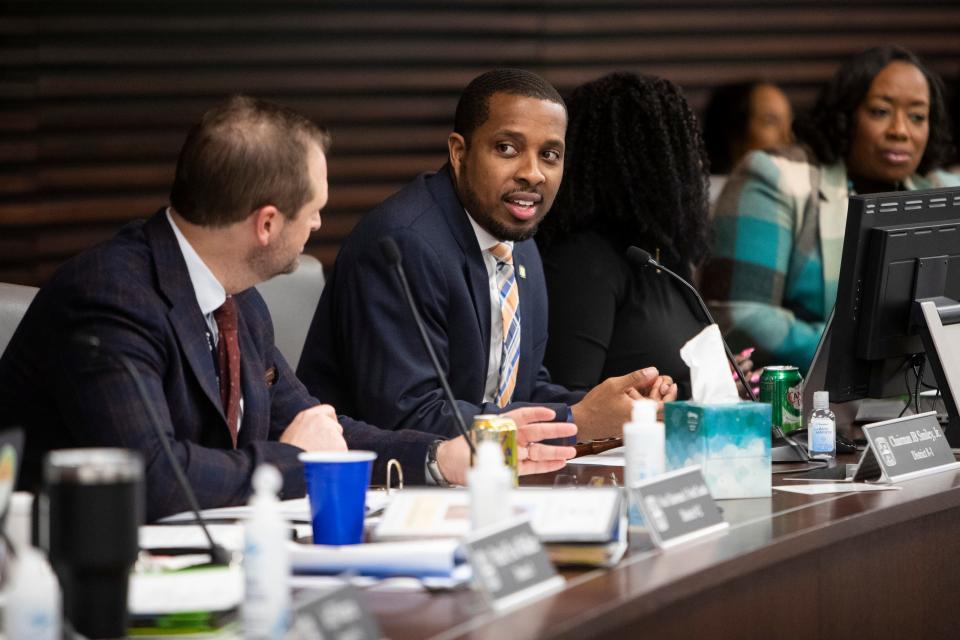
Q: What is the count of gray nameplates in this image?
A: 4